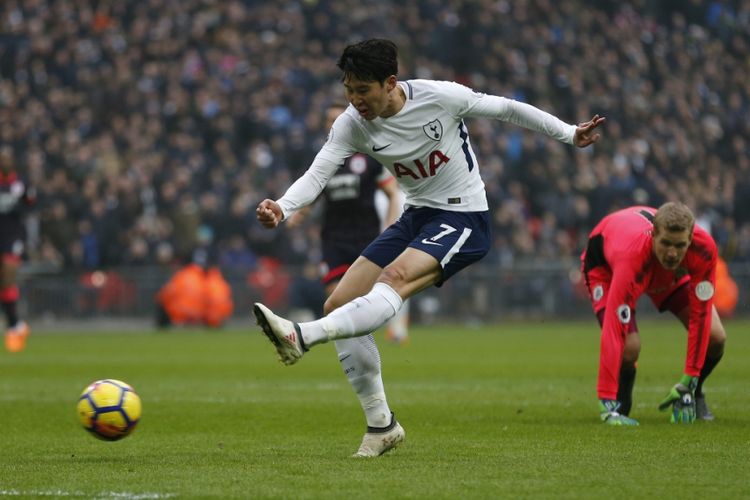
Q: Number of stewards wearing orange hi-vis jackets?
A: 3